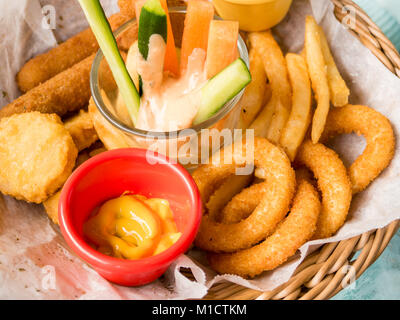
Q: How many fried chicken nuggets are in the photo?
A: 3